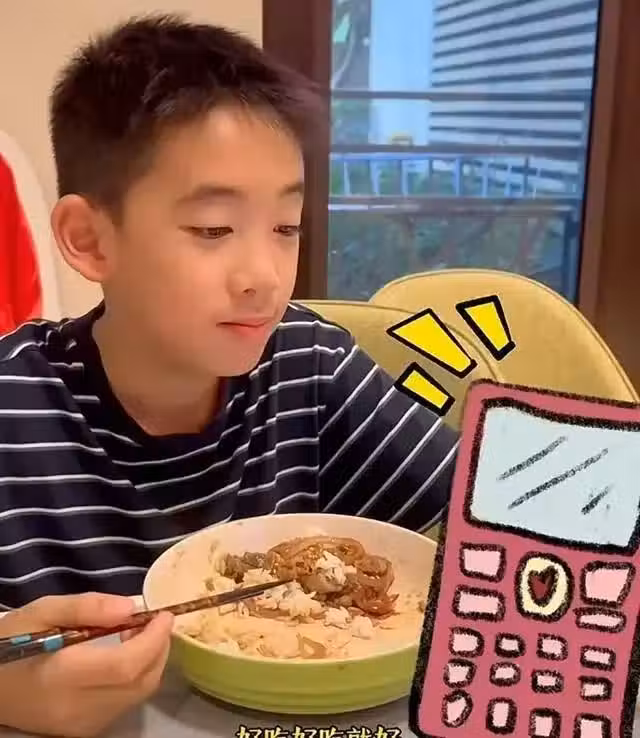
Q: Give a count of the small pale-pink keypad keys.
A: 12